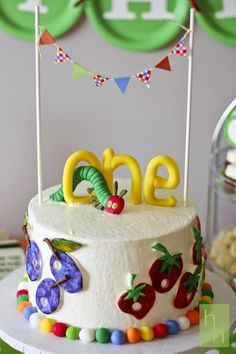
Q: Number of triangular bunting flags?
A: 8